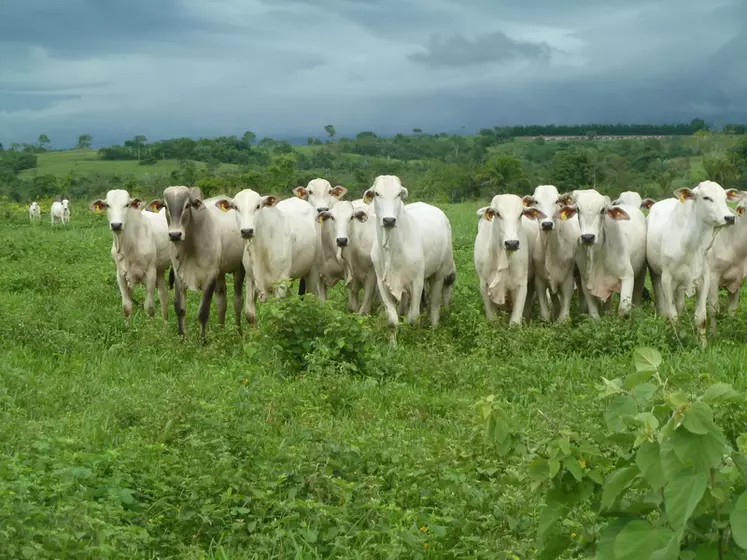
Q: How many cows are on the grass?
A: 14